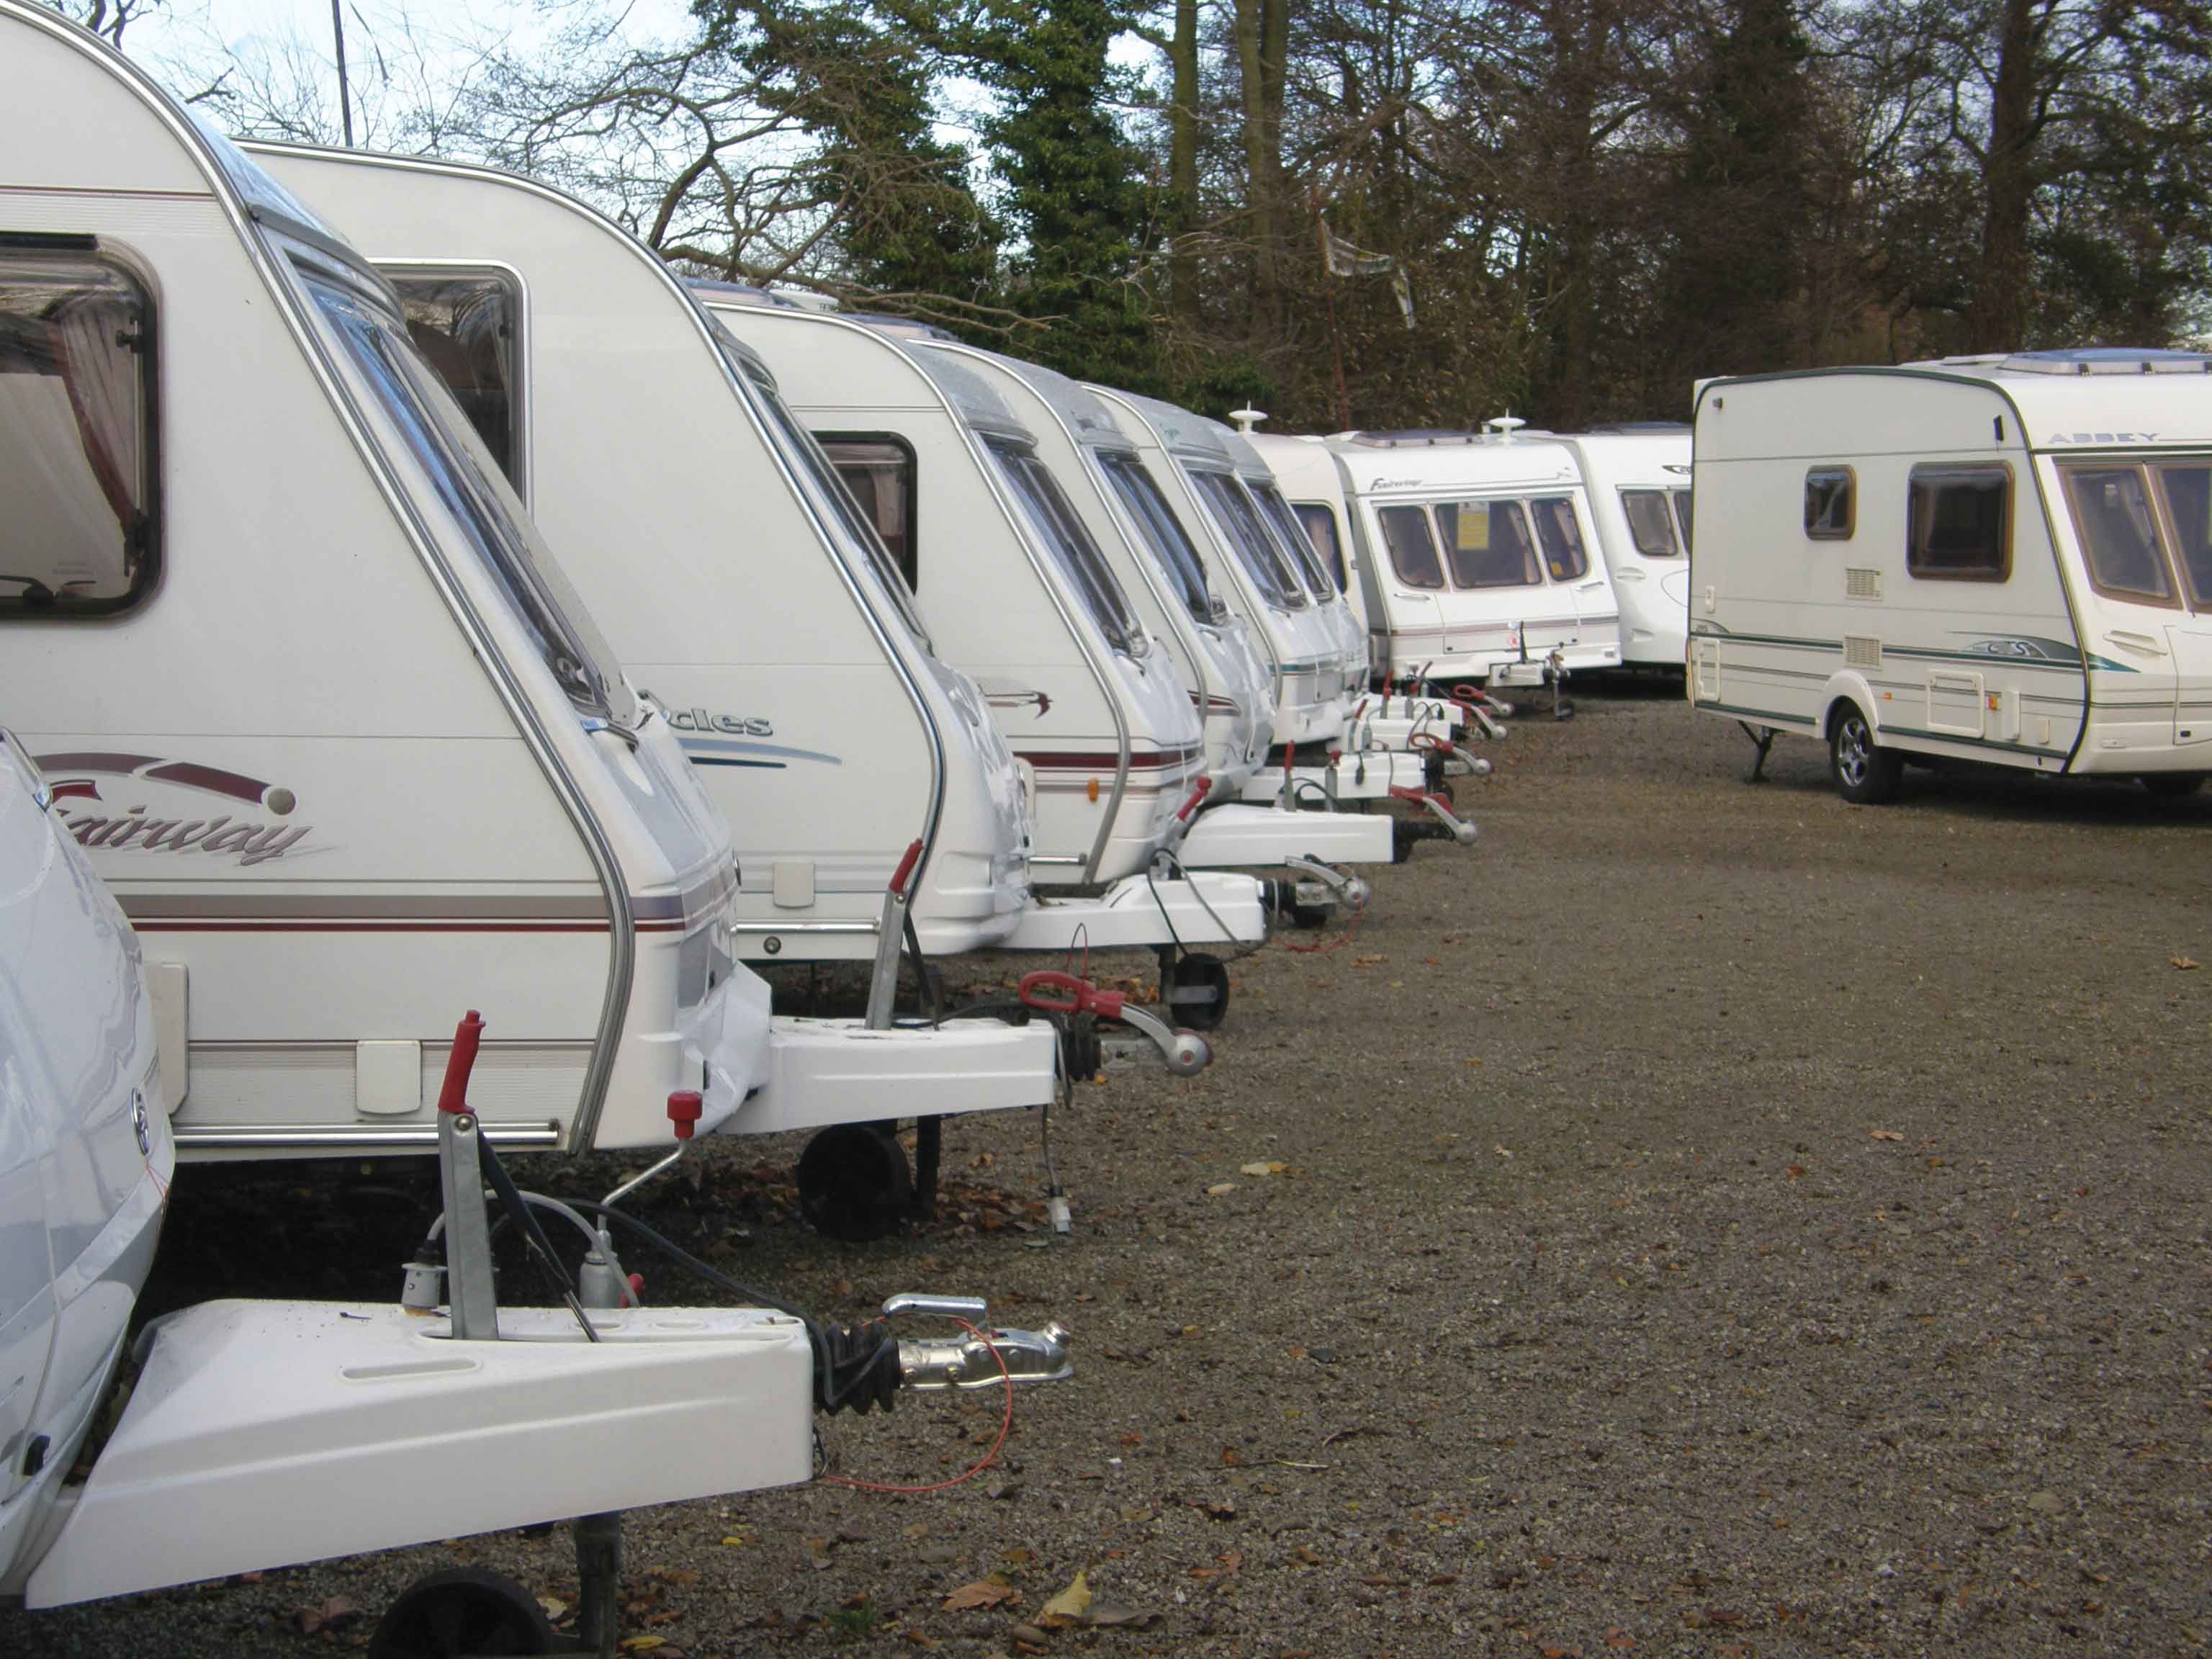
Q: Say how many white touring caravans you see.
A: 11